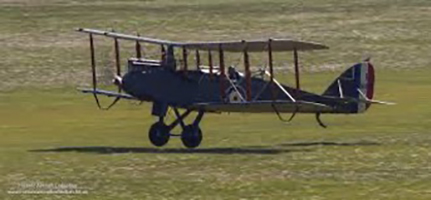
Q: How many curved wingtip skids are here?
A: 2